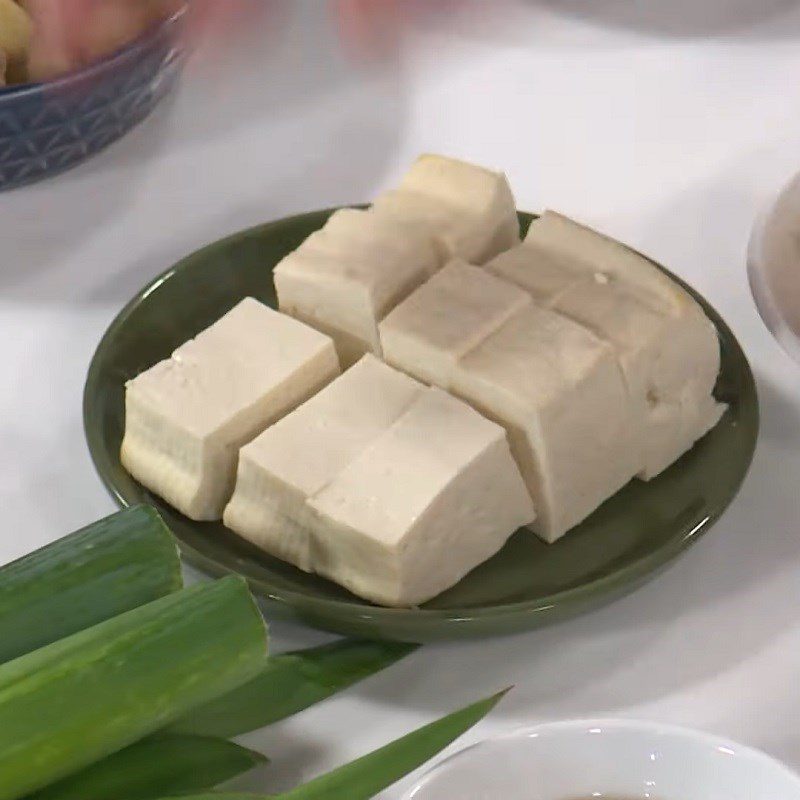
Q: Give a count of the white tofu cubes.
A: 9